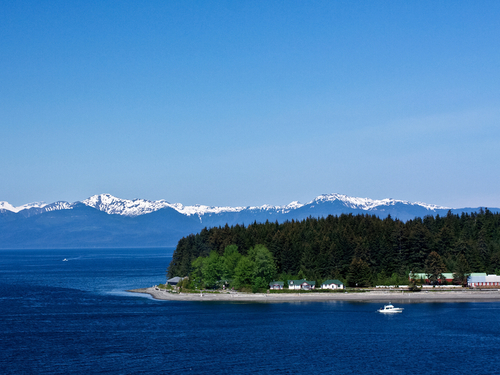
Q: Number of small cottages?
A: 3